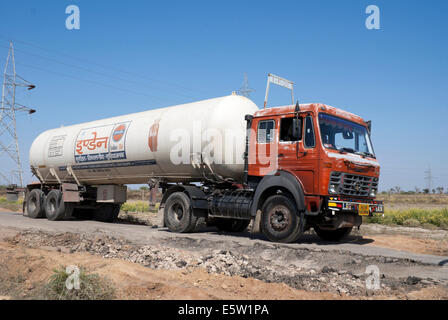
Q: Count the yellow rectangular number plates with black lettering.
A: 1